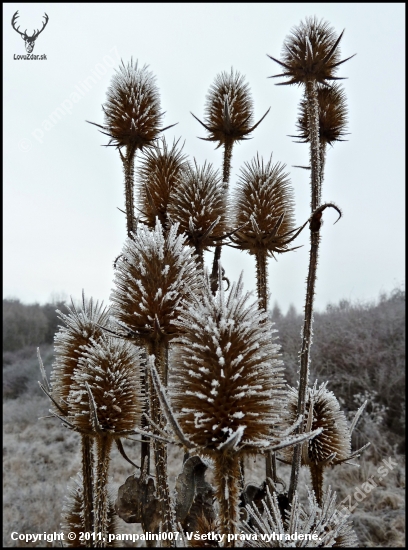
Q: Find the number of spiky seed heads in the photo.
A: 14